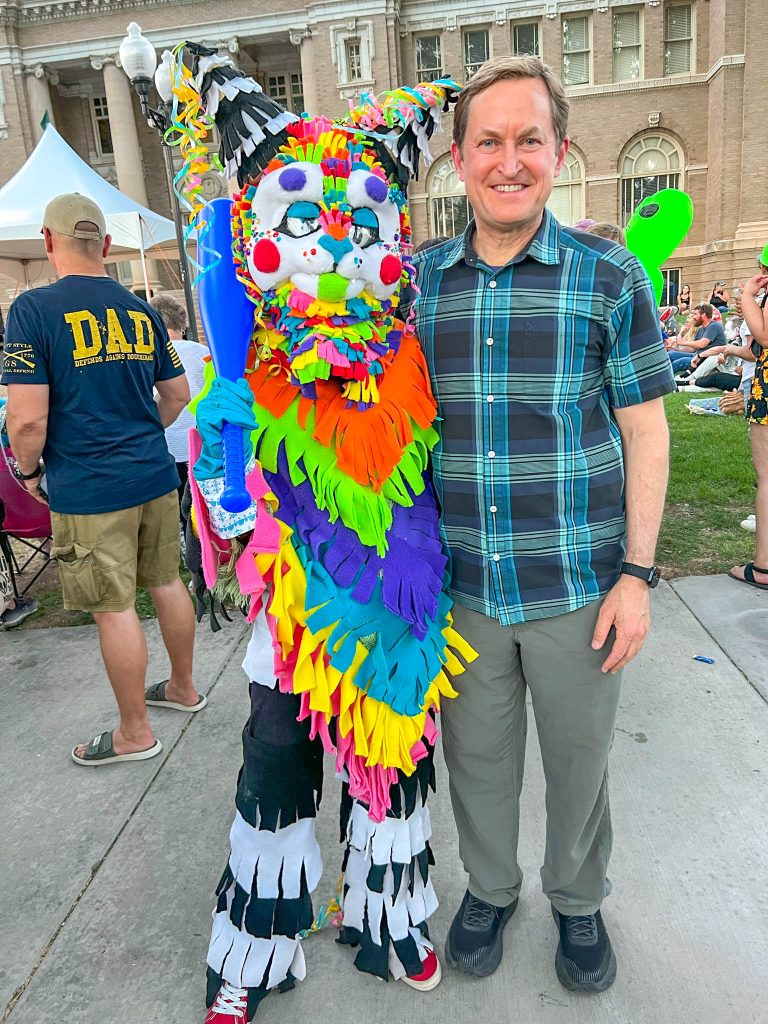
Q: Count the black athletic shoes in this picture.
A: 2